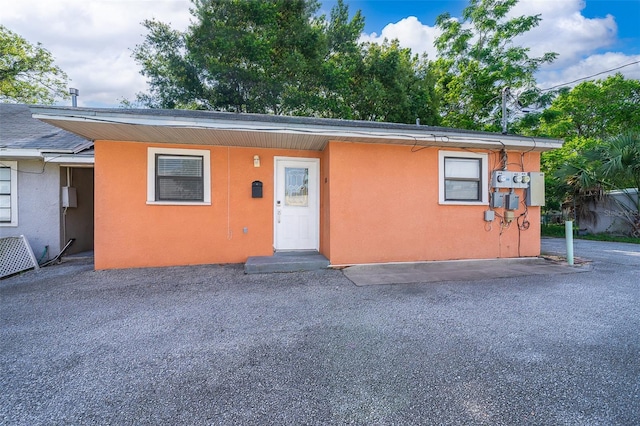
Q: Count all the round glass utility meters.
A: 3